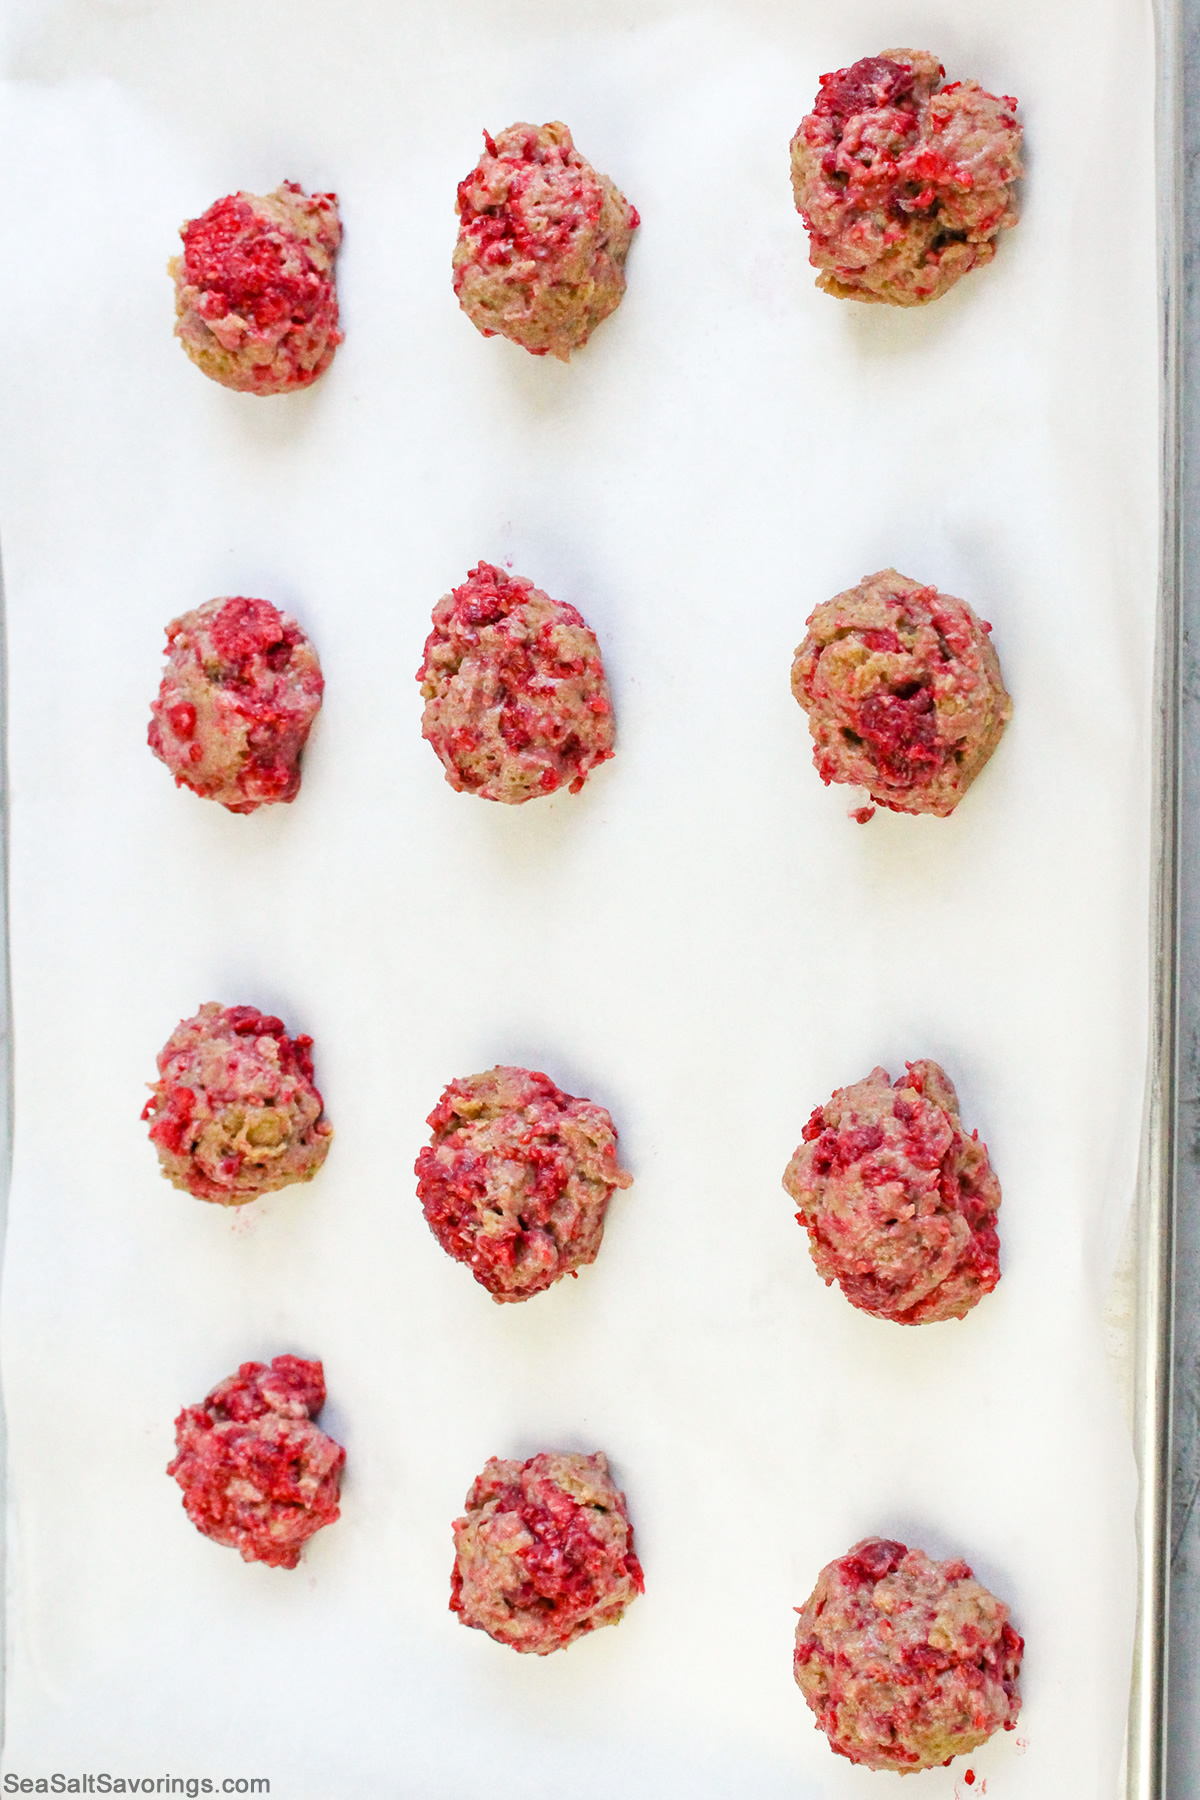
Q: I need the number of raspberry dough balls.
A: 12